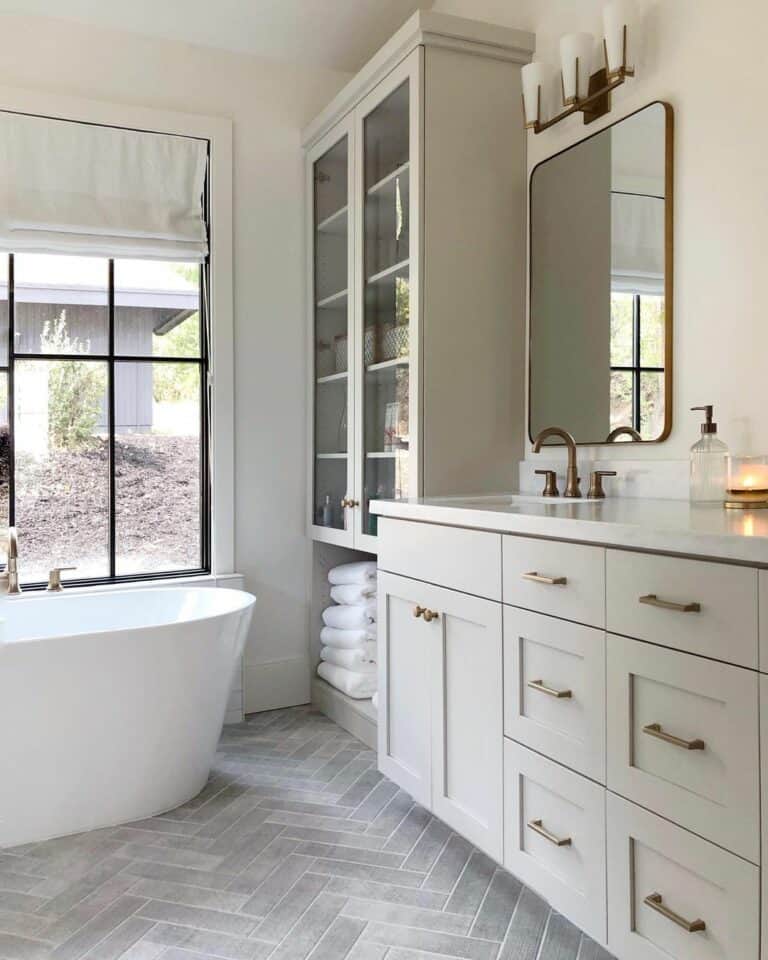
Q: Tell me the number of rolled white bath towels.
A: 6